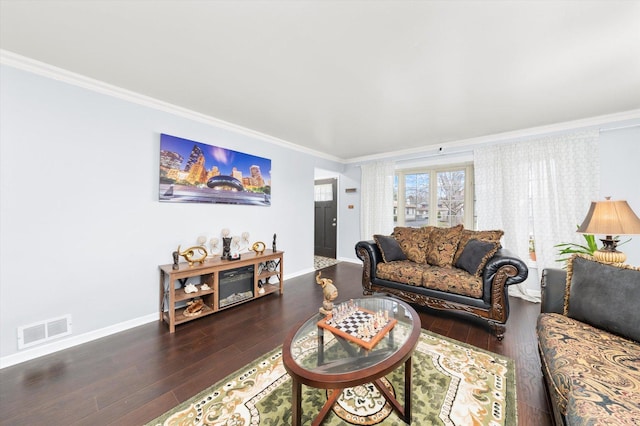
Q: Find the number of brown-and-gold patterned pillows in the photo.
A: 3